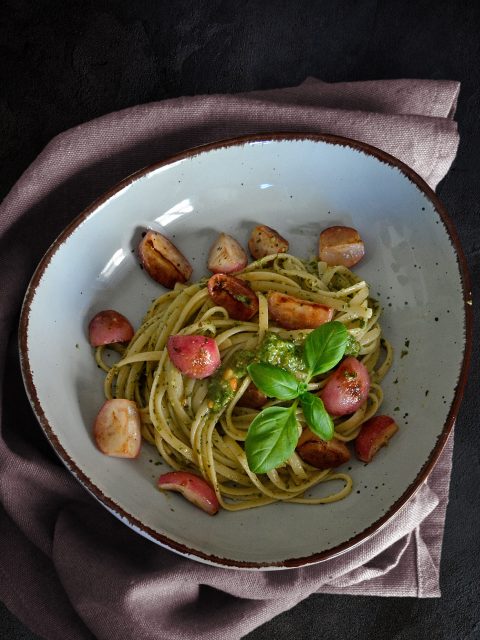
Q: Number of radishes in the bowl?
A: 14